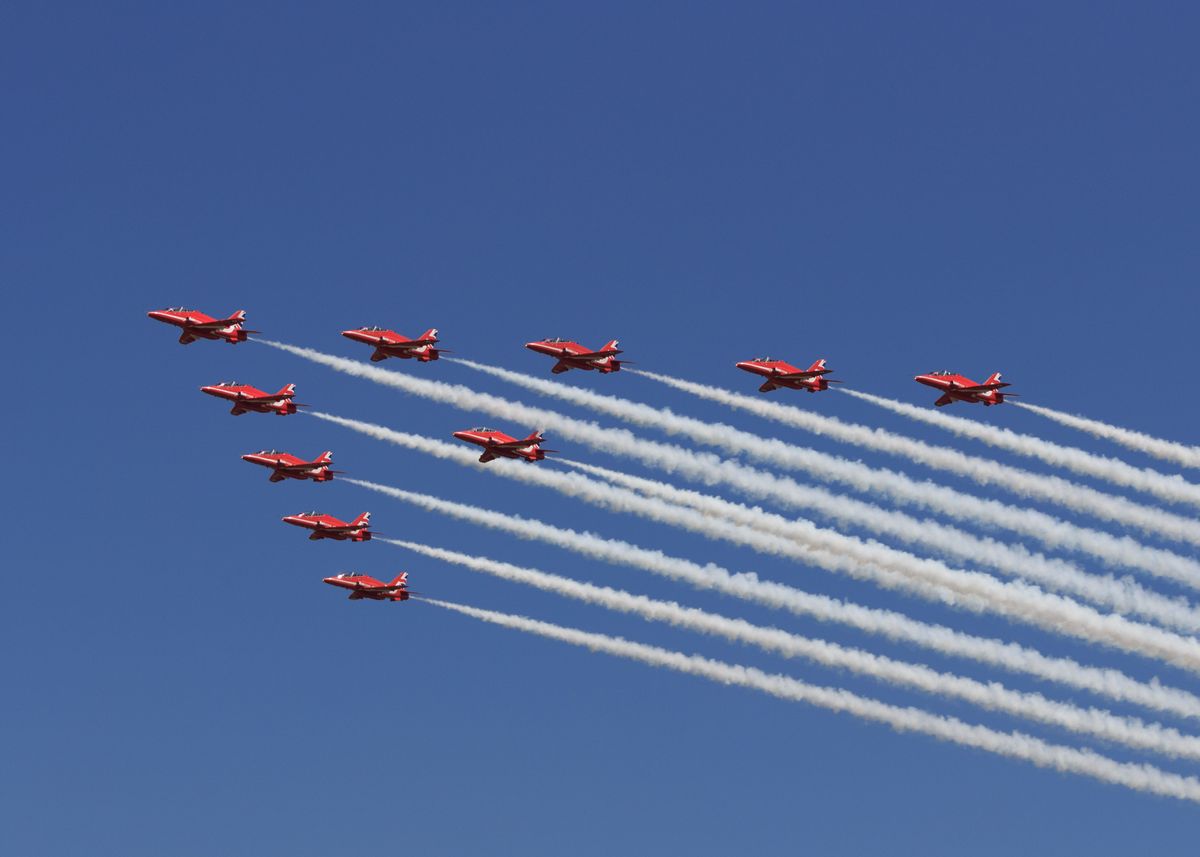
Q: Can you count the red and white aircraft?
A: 10